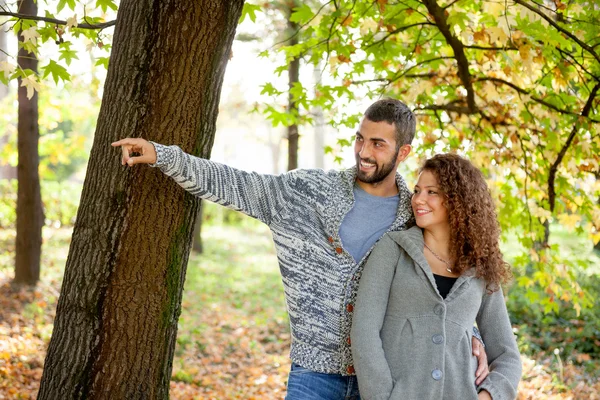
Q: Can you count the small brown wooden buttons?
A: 5